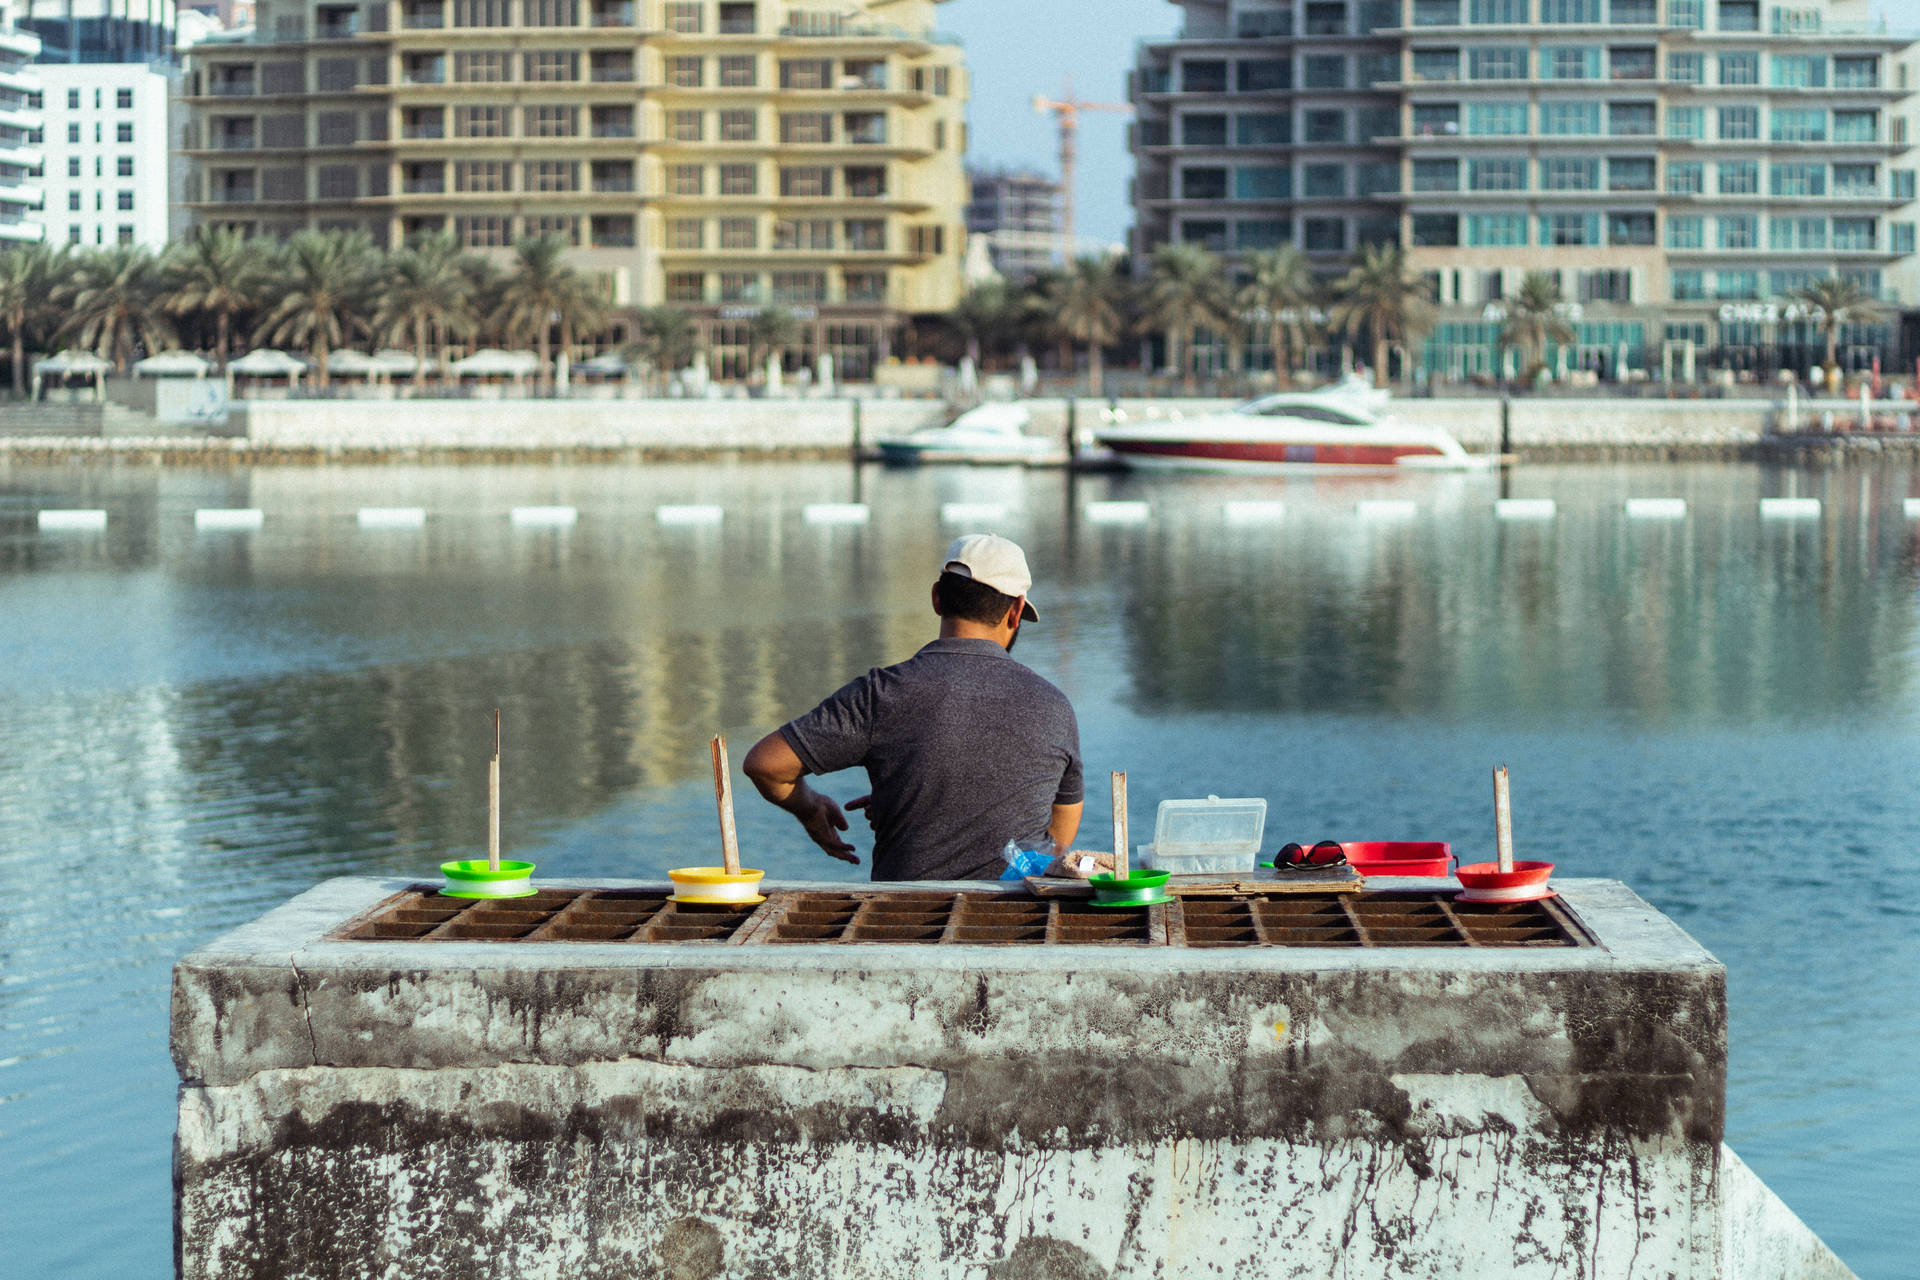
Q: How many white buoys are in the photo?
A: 14